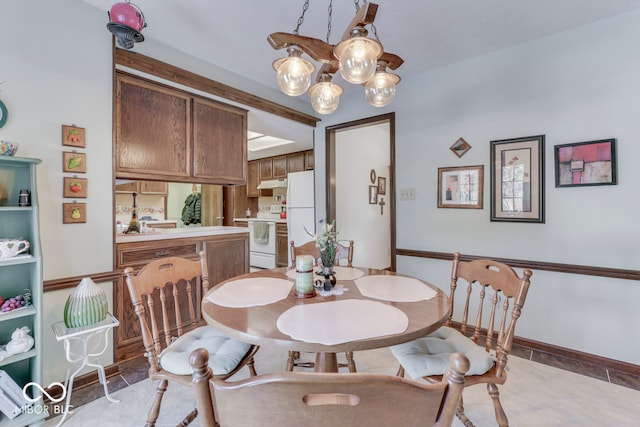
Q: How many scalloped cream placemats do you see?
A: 4